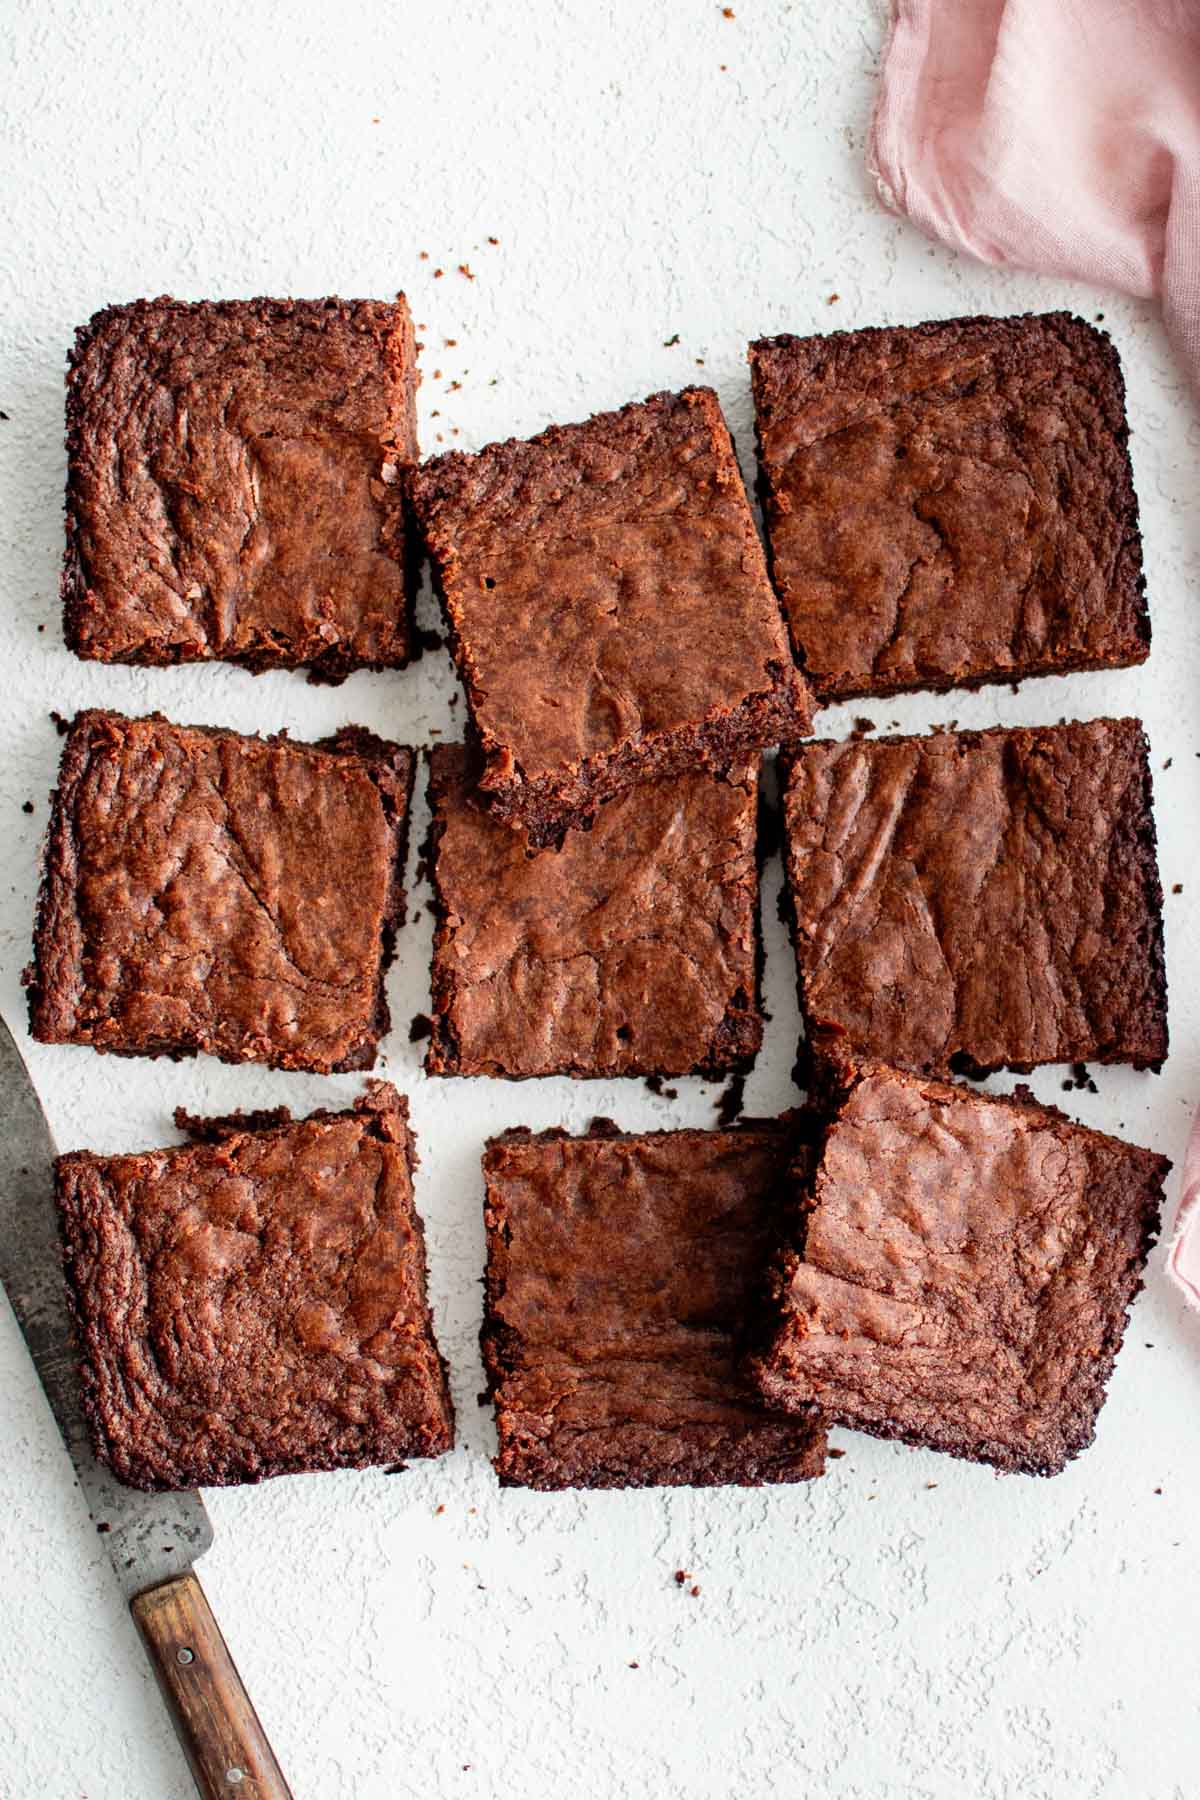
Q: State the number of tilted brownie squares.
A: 2